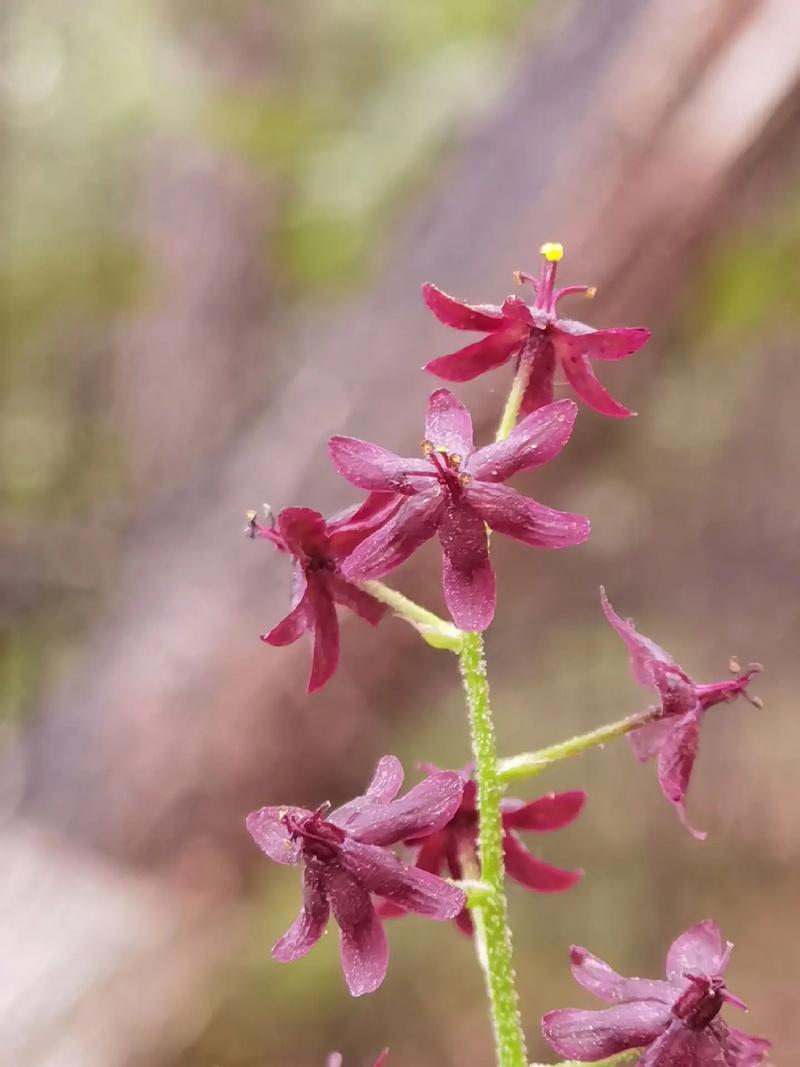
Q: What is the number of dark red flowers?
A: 7